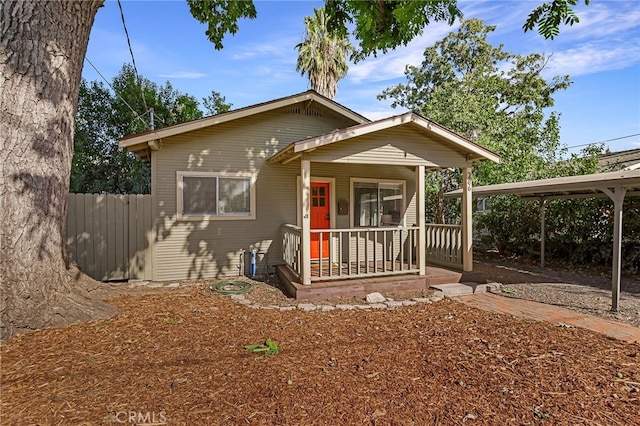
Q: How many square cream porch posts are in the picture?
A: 3